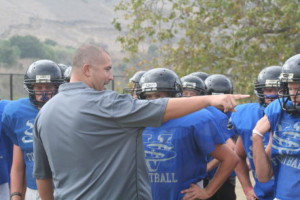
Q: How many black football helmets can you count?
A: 10